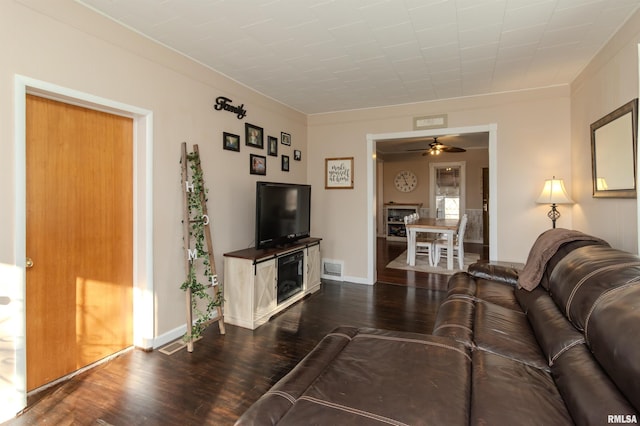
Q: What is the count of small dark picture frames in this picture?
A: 7